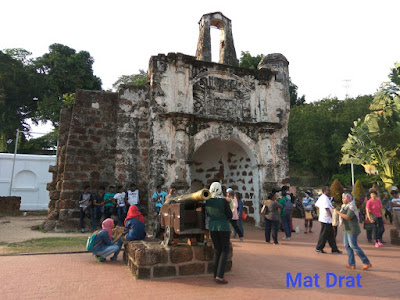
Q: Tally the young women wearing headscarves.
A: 4